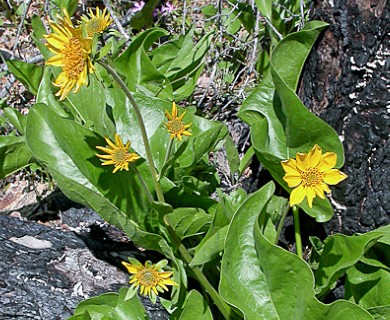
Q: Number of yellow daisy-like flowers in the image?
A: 6